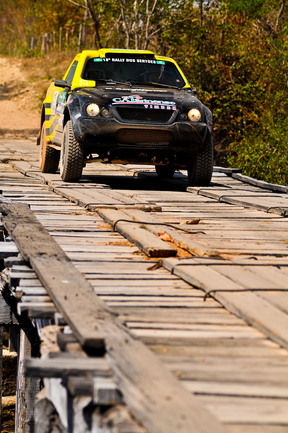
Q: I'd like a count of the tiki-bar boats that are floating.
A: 0